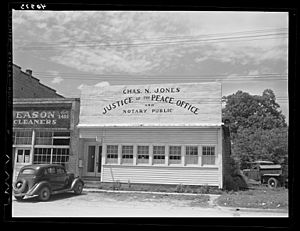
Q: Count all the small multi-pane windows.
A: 7